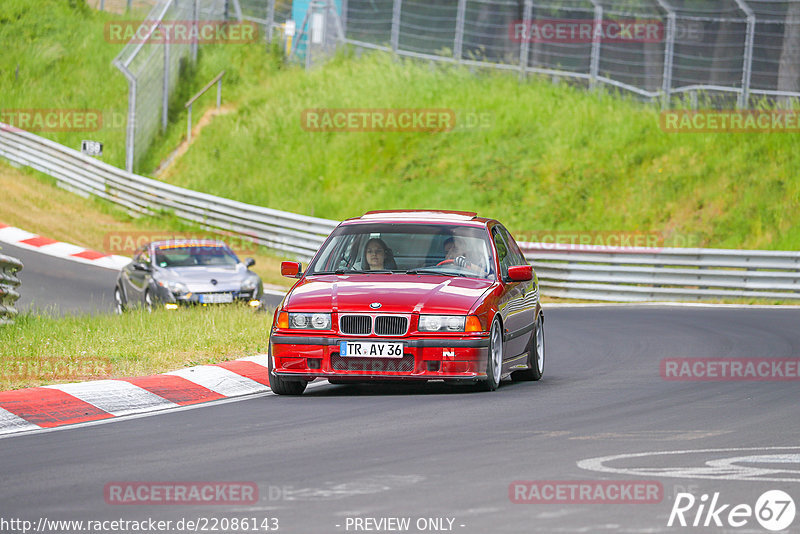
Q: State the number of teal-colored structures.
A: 1